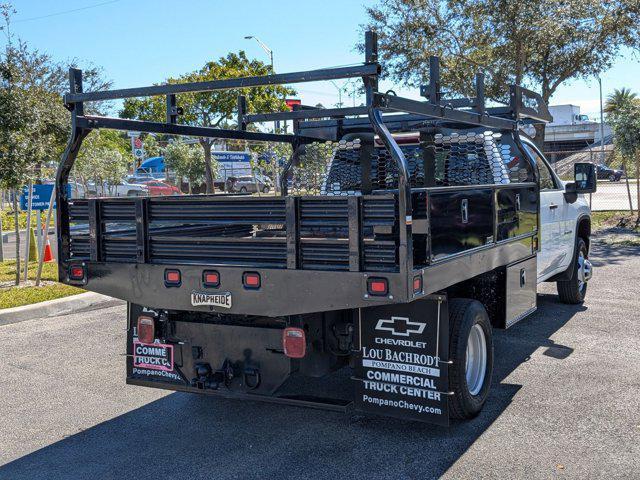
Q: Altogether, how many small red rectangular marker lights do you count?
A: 6